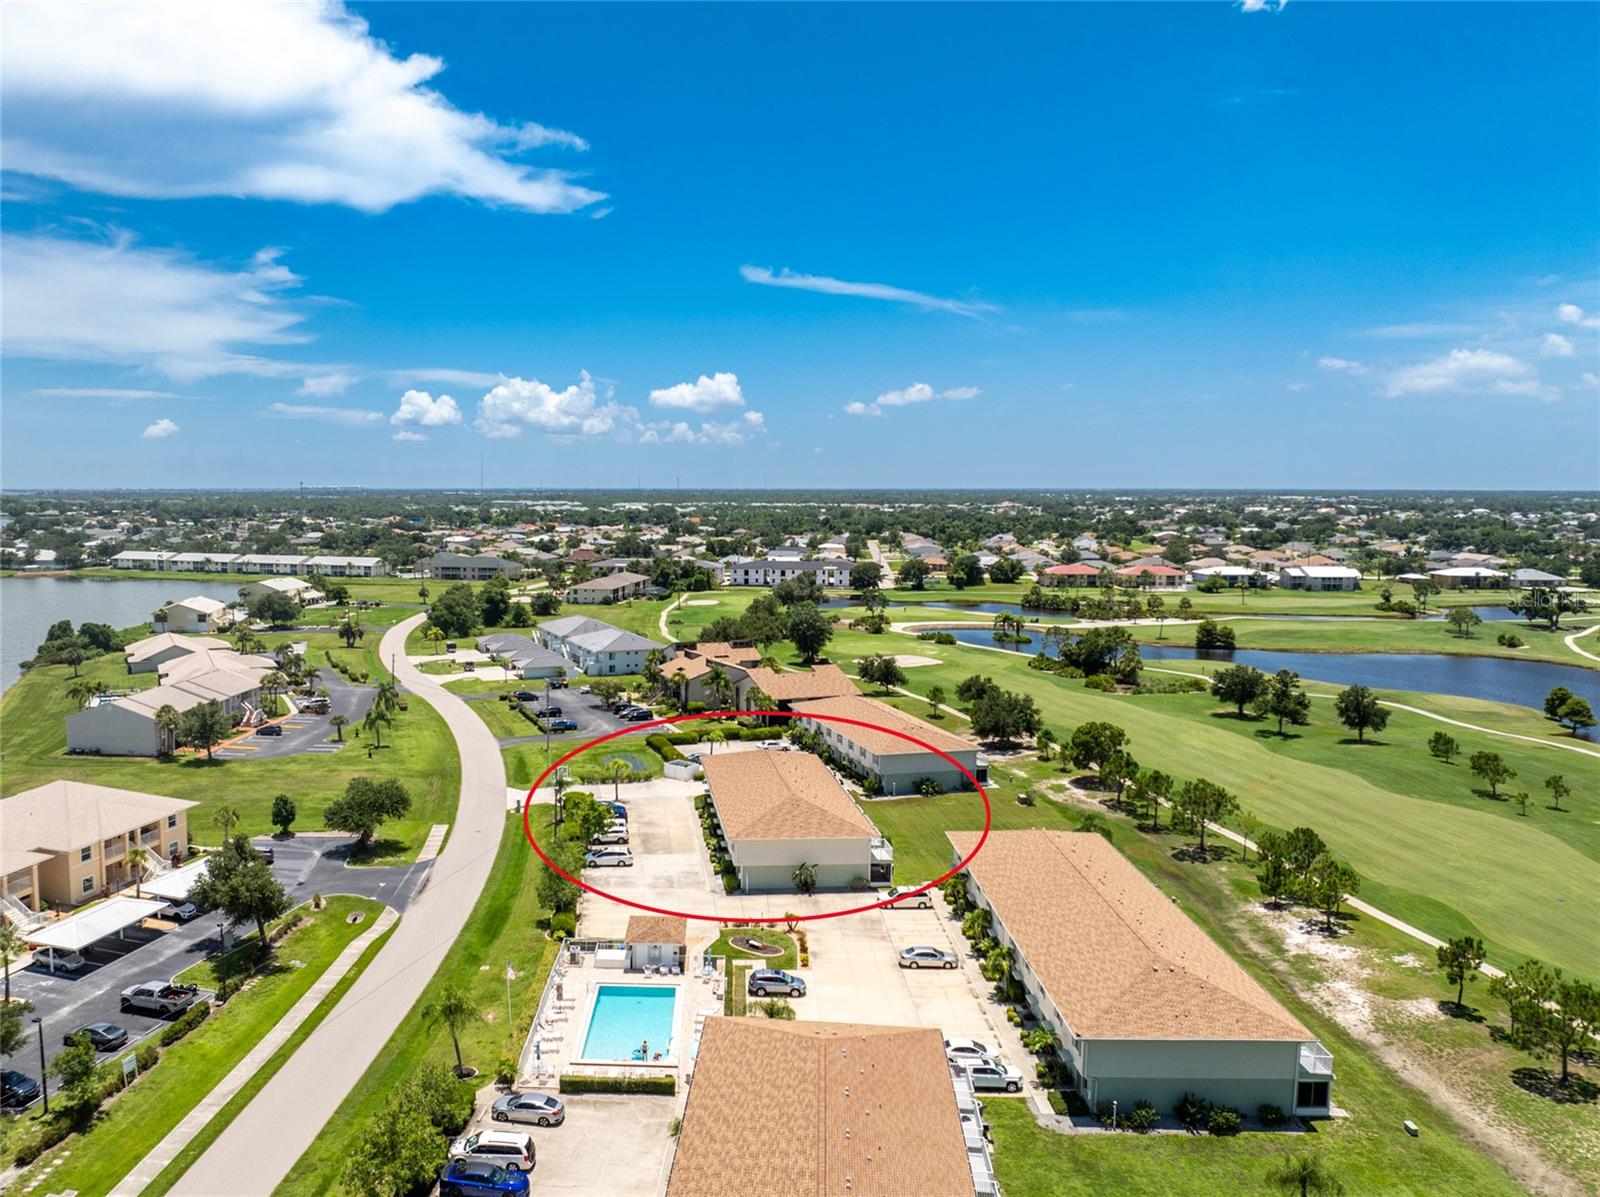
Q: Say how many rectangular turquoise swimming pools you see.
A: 1